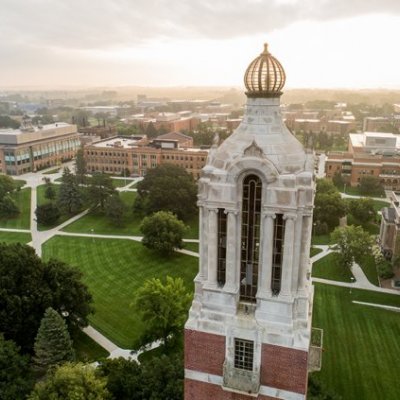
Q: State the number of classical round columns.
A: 4